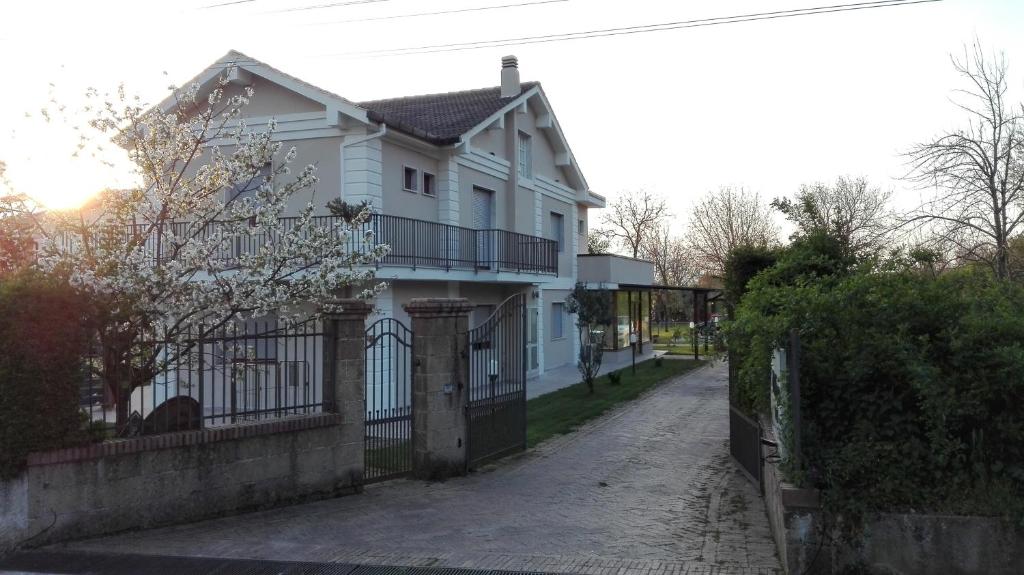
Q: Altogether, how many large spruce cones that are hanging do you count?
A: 0